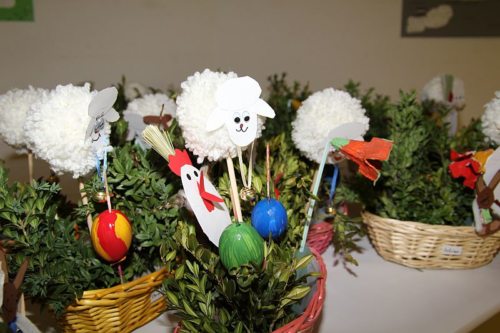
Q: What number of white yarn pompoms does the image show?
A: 7